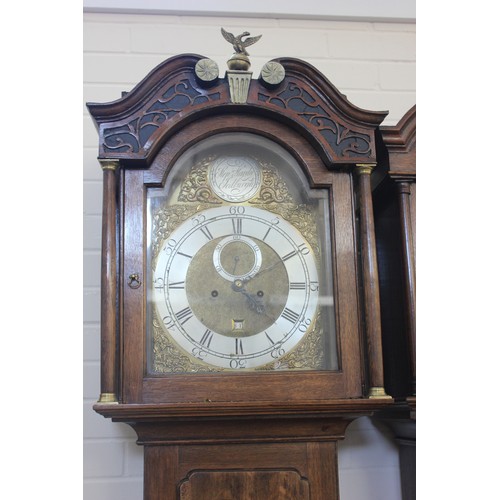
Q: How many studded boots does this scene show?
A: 0